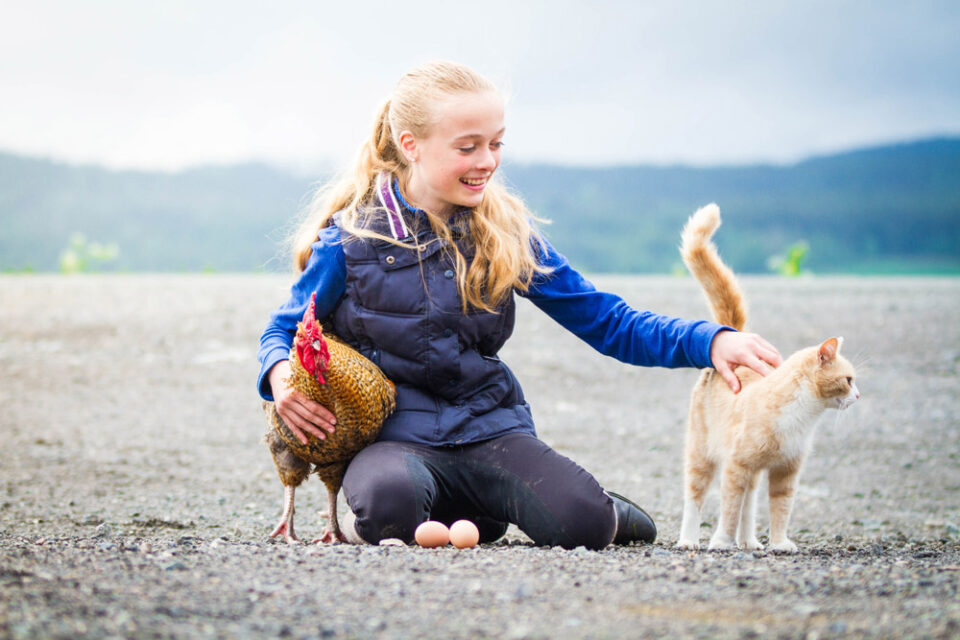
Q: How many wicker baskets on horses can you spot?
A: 0